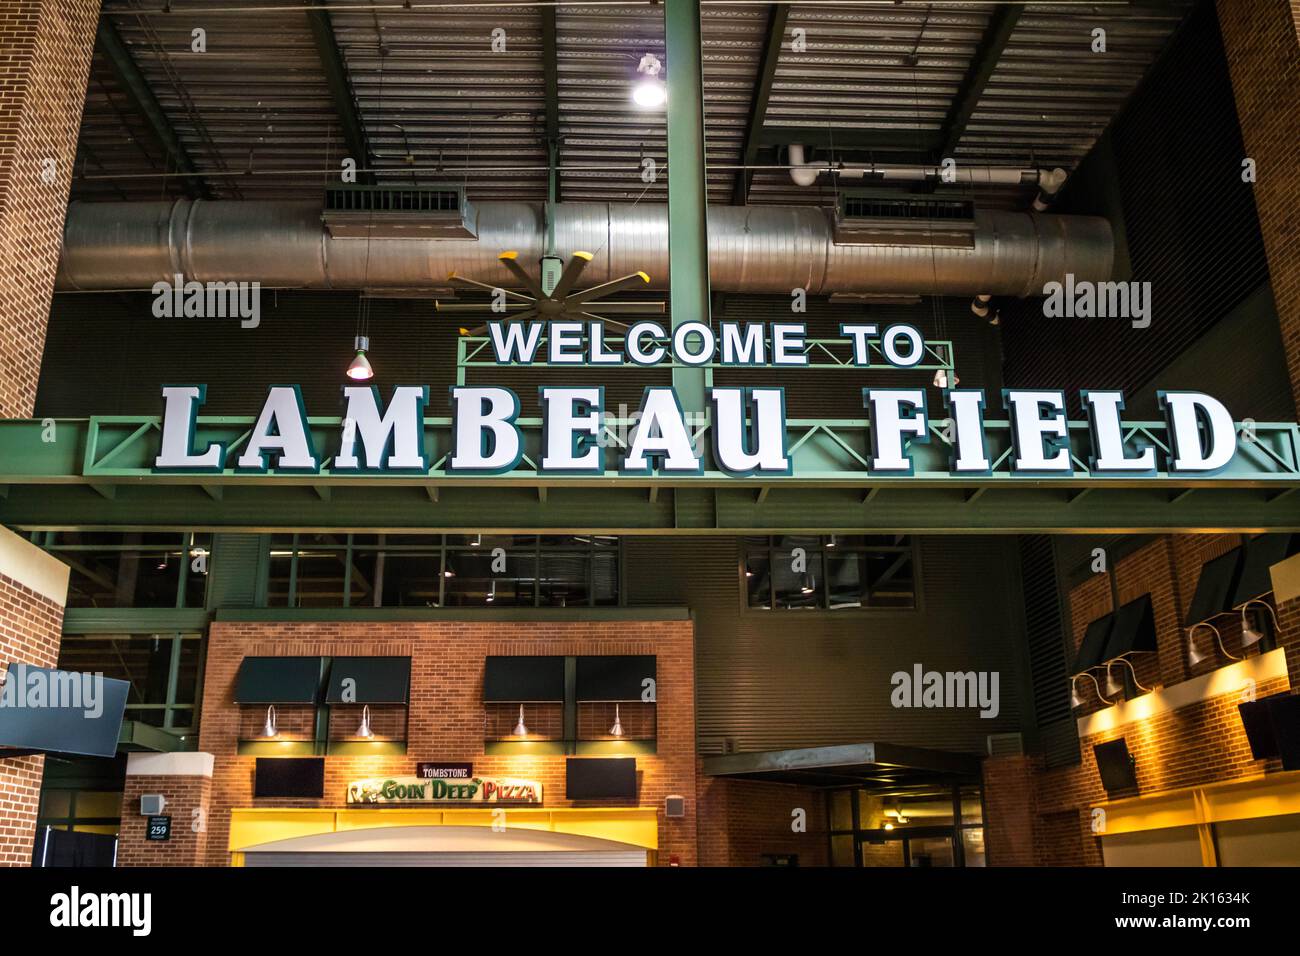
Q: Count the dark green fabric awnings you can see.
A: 8